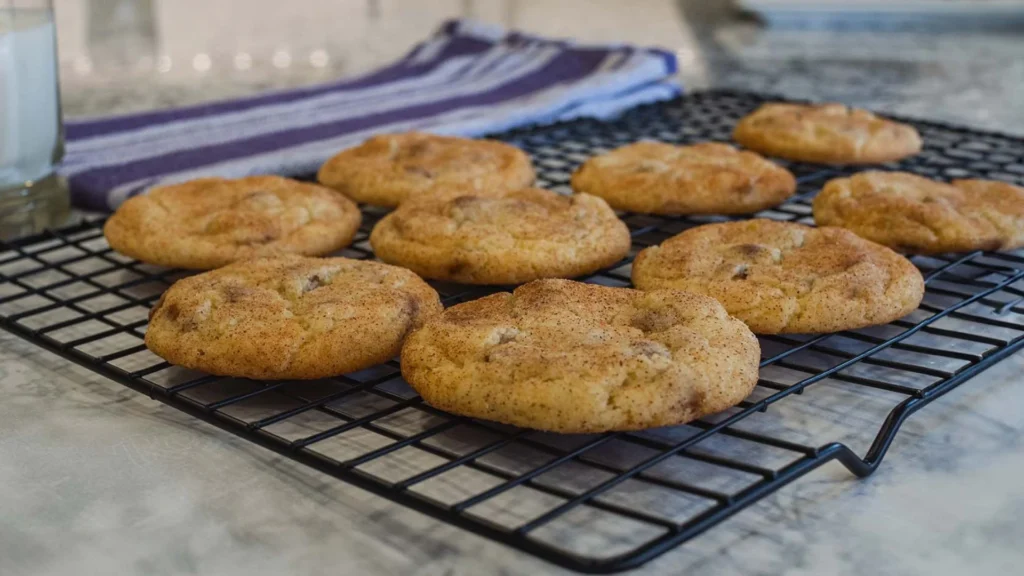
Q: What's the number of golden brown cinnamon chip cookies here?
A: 9